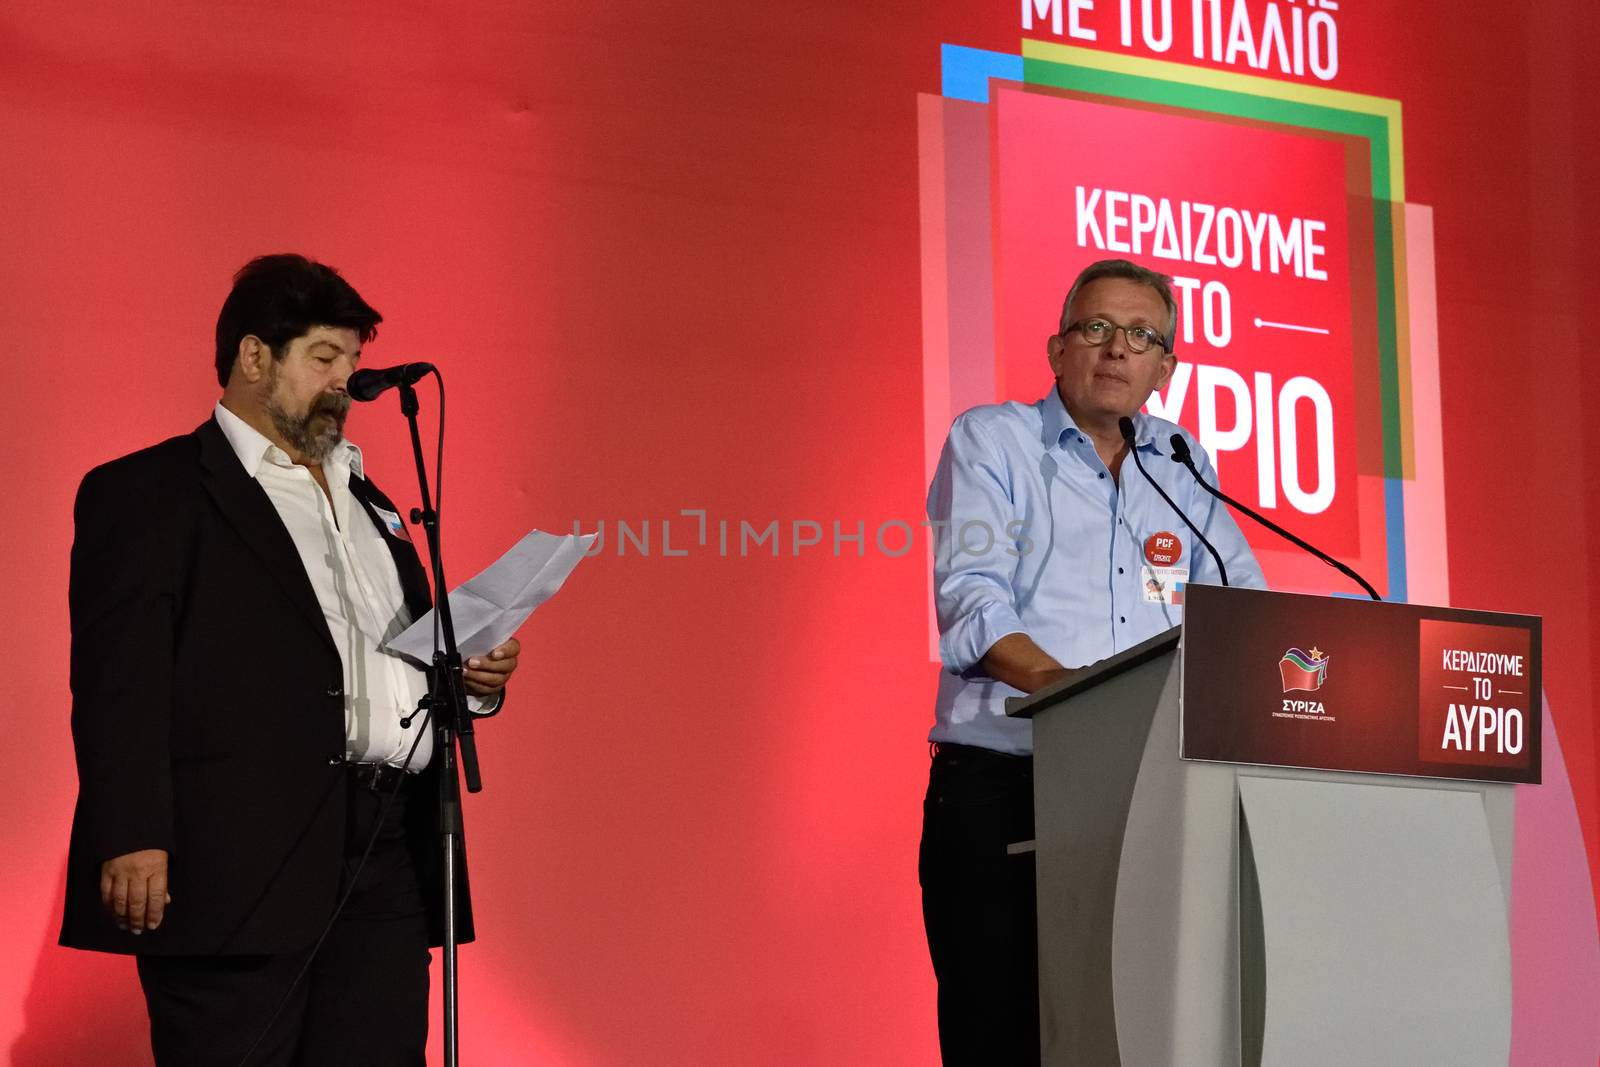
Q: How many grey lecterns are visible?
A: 1